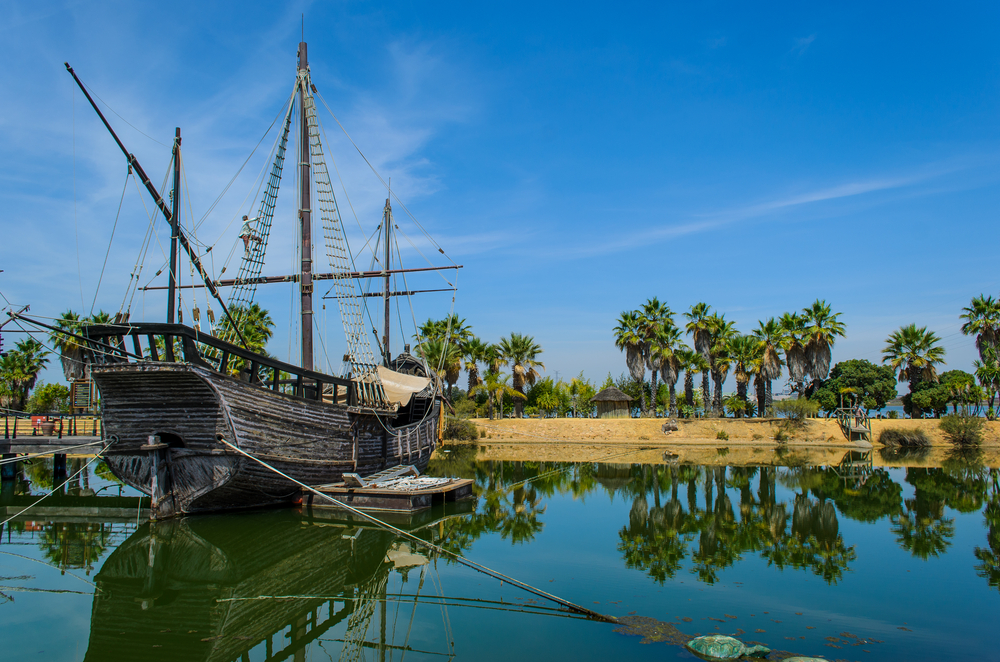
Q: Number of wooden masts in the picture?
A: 3